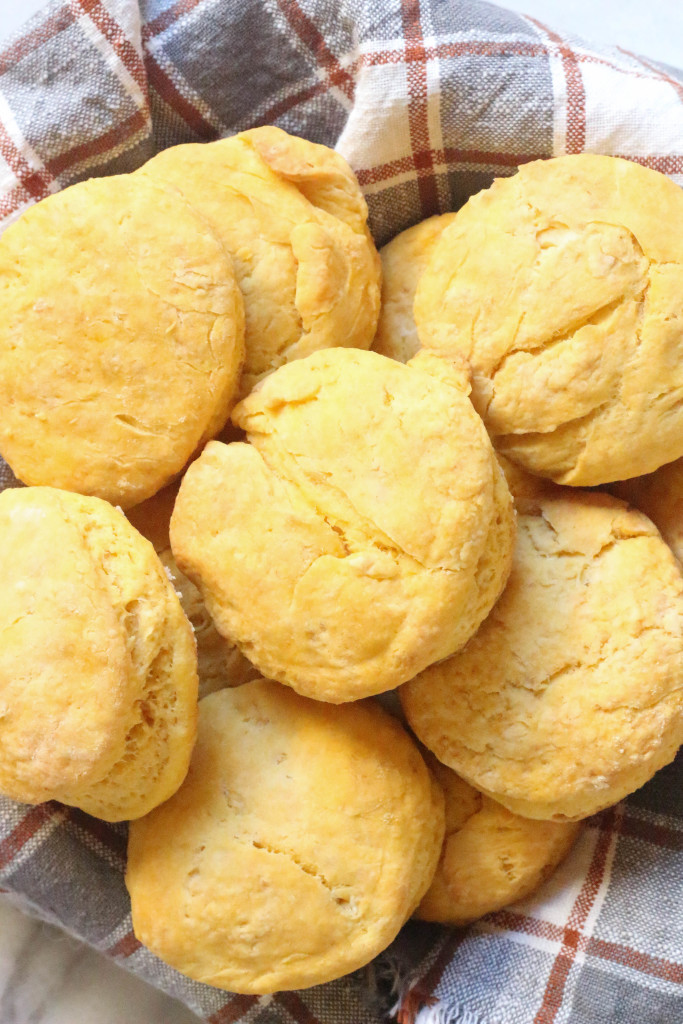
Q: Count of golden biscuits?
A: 11